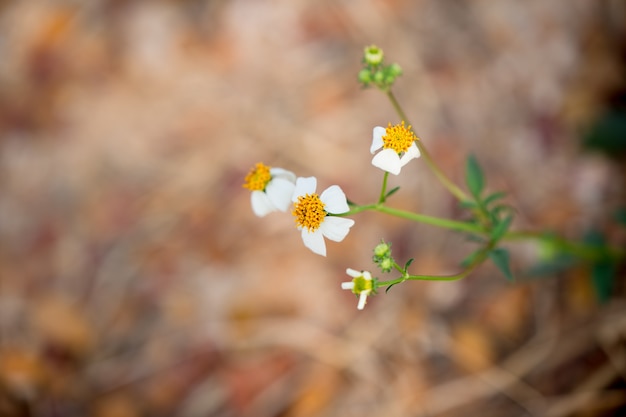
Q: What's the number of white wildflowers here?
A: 4